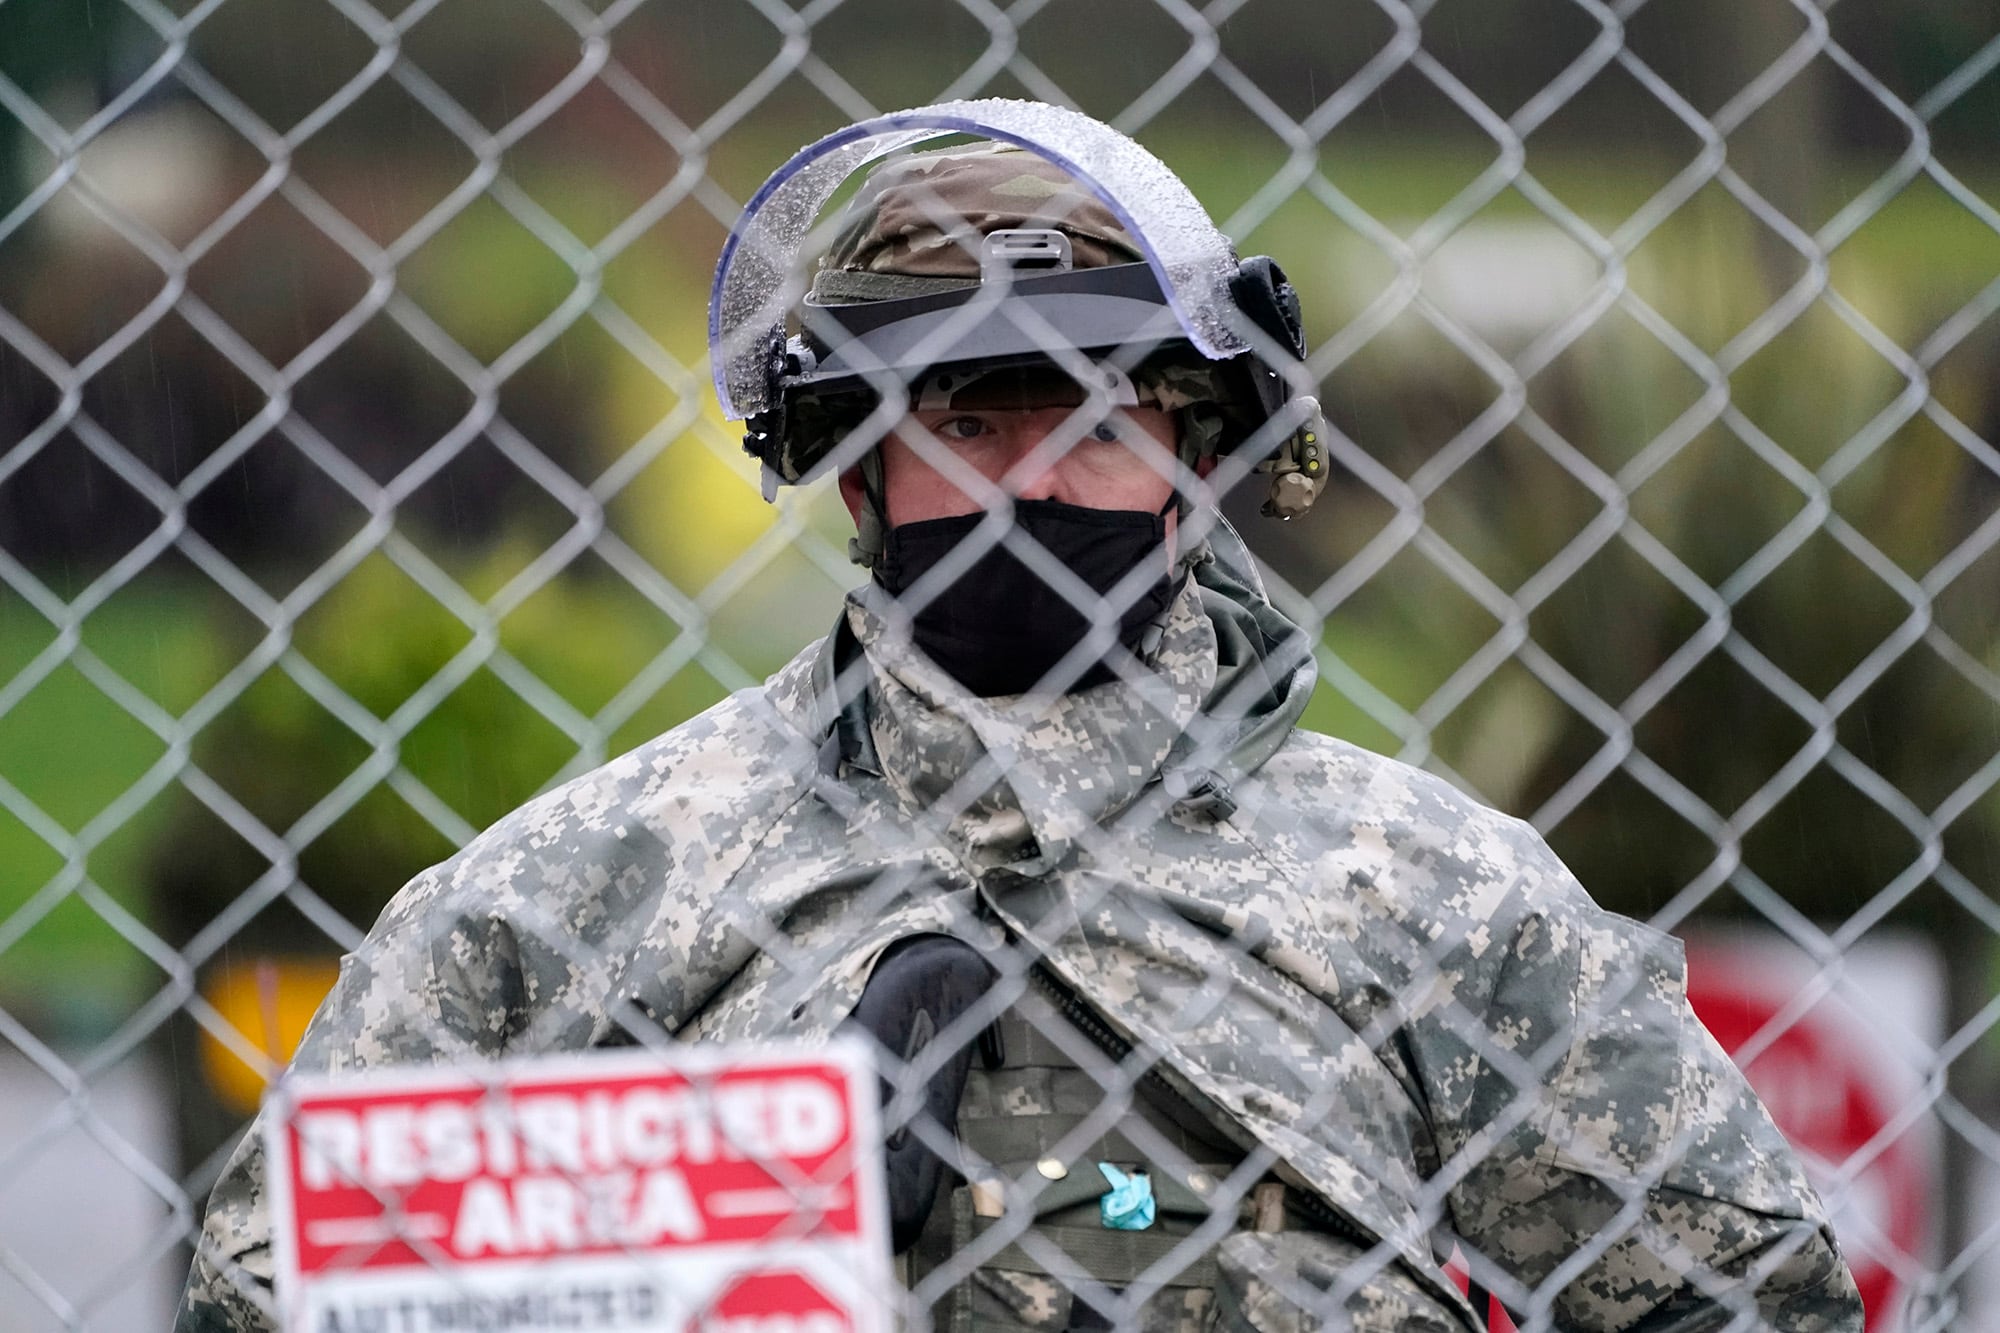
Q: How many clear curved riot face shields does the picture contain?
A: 1